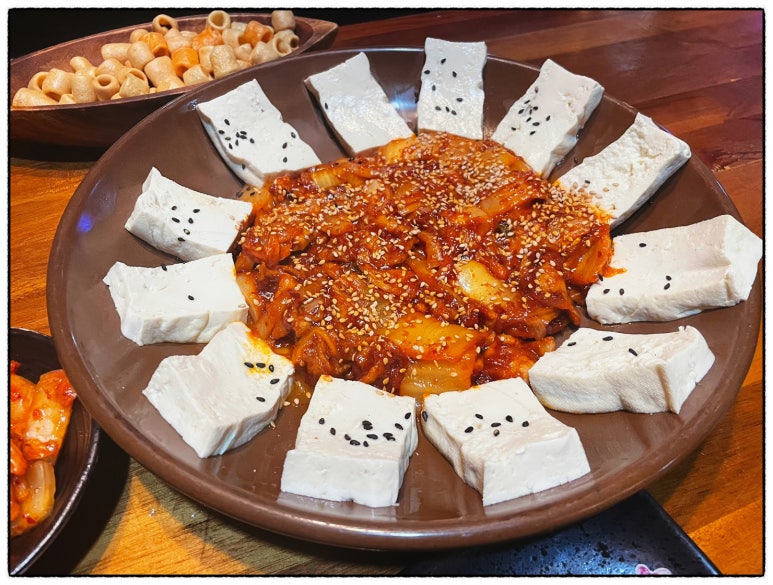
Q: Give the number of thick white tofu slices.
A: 12